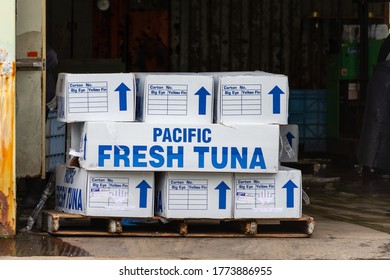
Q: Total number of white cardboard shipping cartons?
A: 8